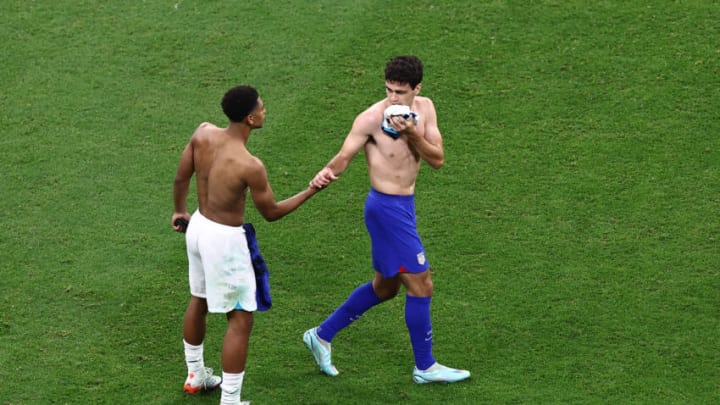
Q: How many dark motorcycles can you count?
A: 0